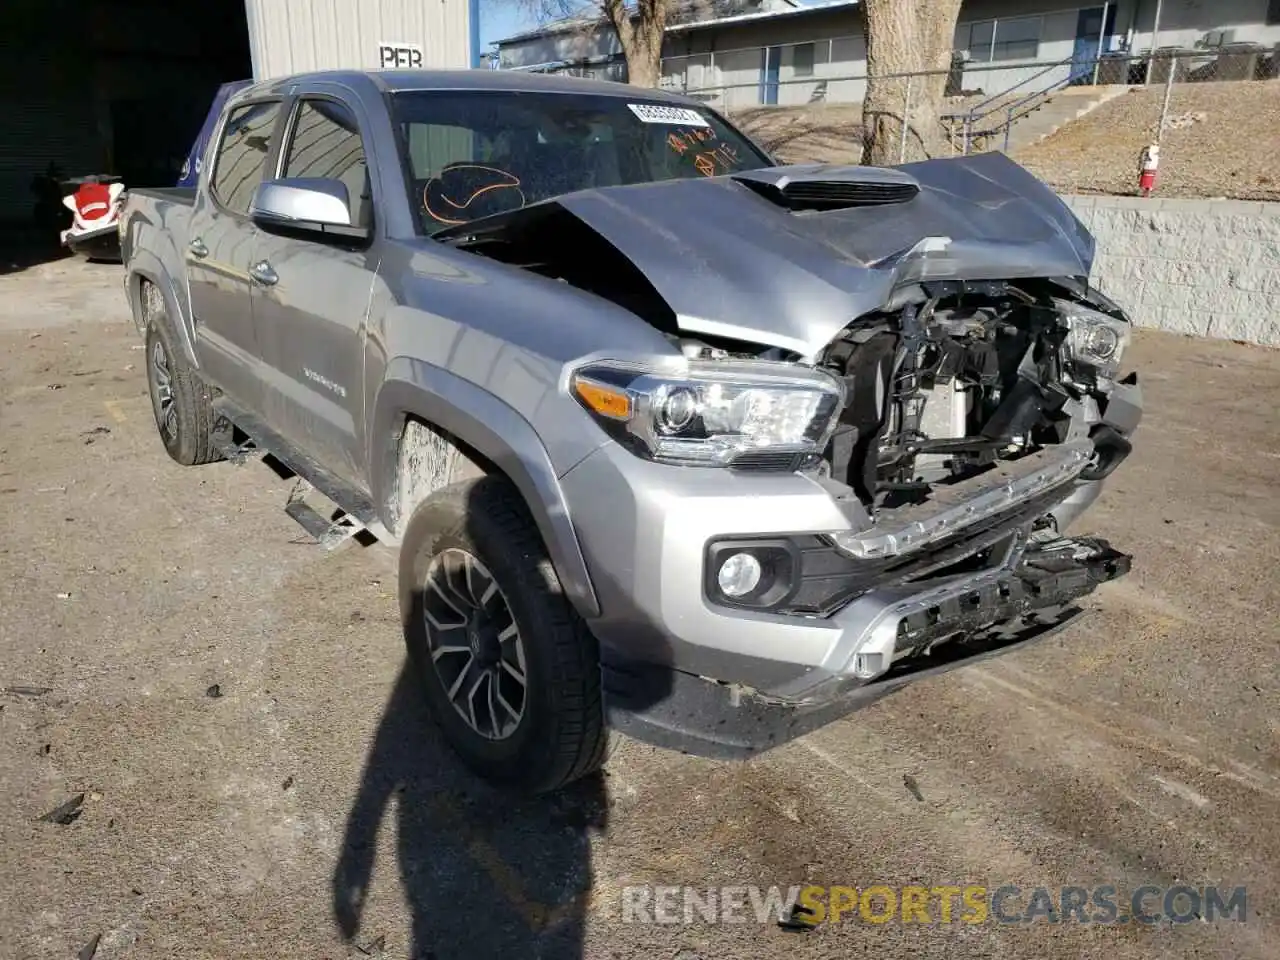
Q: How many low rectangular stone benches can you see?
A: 0